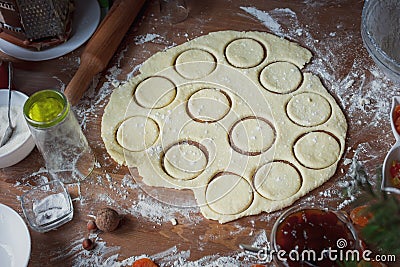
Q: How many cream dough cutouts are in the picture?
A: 12